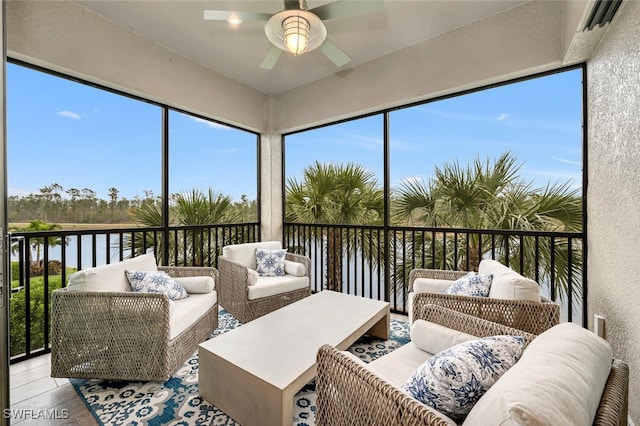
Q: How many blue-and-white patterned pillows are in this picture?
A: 4